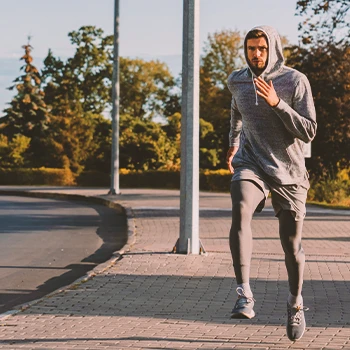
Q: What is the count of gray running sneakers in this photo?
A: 2